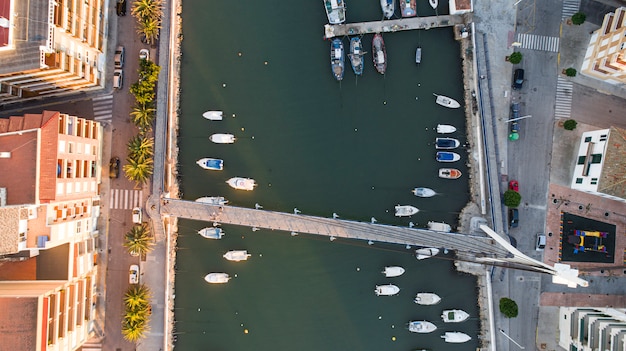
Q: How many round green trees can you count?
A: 6